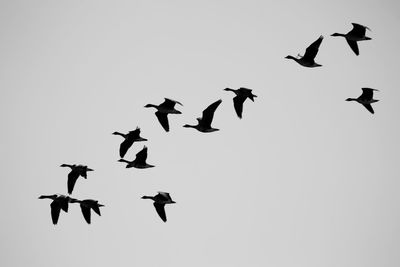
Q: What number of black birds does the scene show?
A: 12